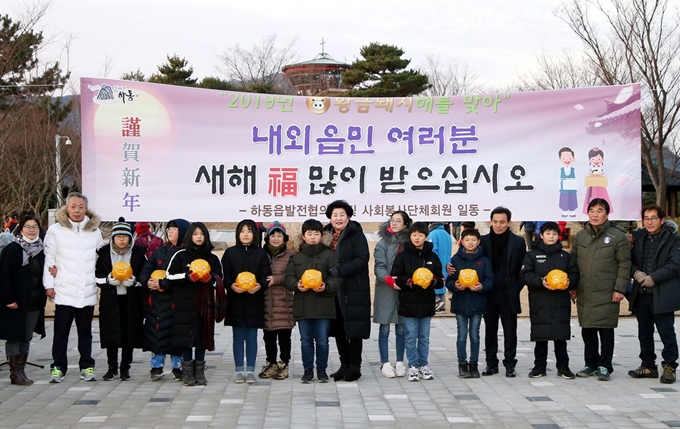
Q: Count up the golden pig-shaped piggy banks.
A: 8